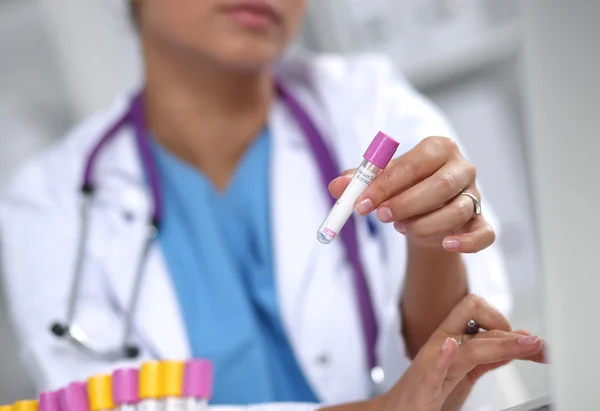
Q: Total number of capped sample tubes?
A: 11